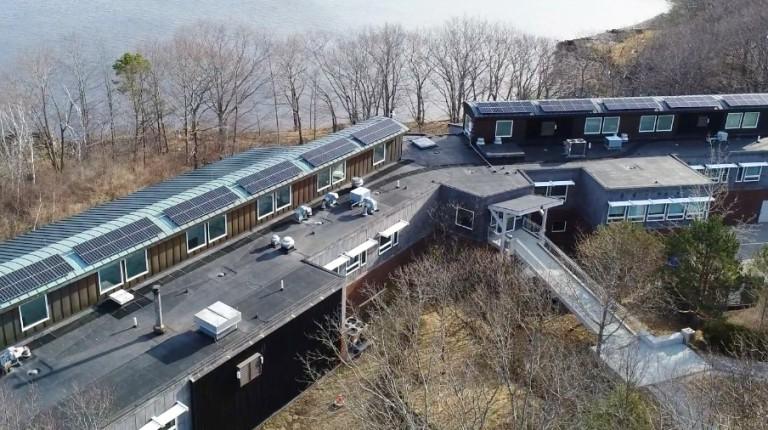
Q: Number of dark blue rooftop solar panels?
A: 11